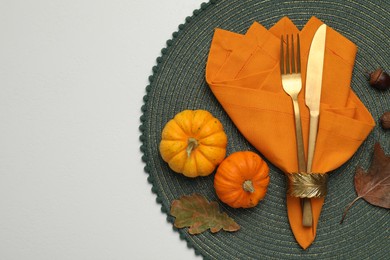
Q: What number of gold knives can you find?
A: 1